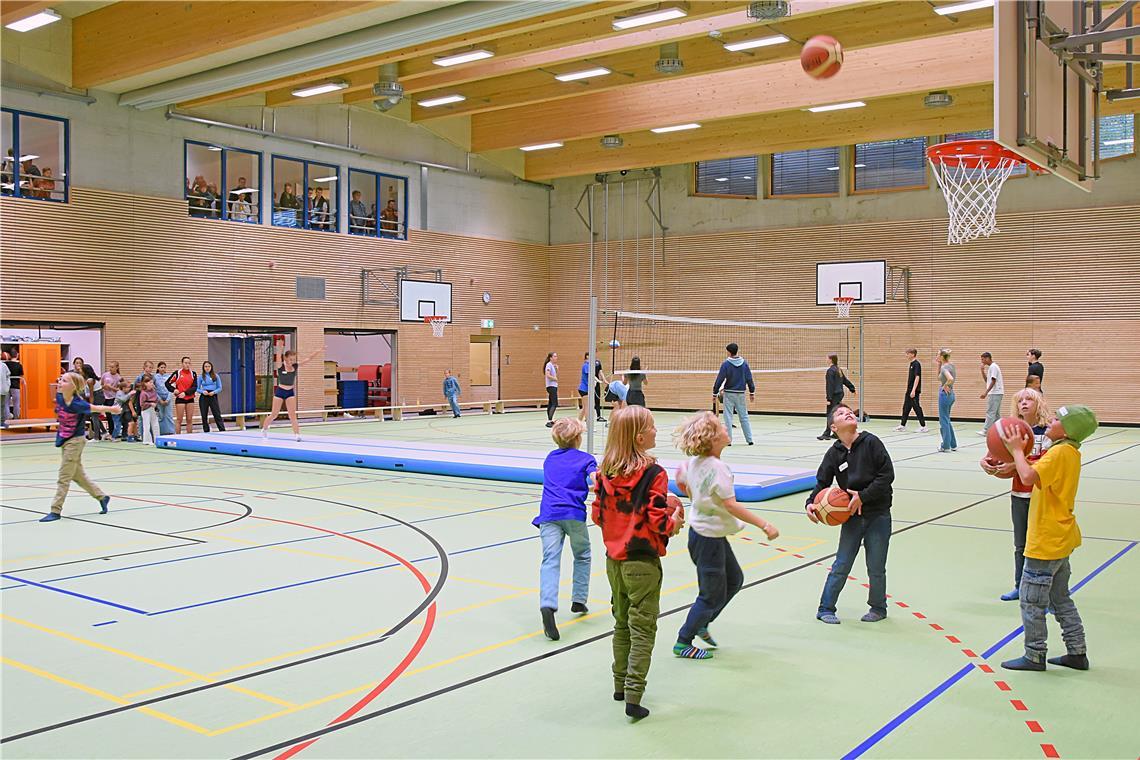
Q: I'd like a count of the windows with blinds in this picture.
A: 5